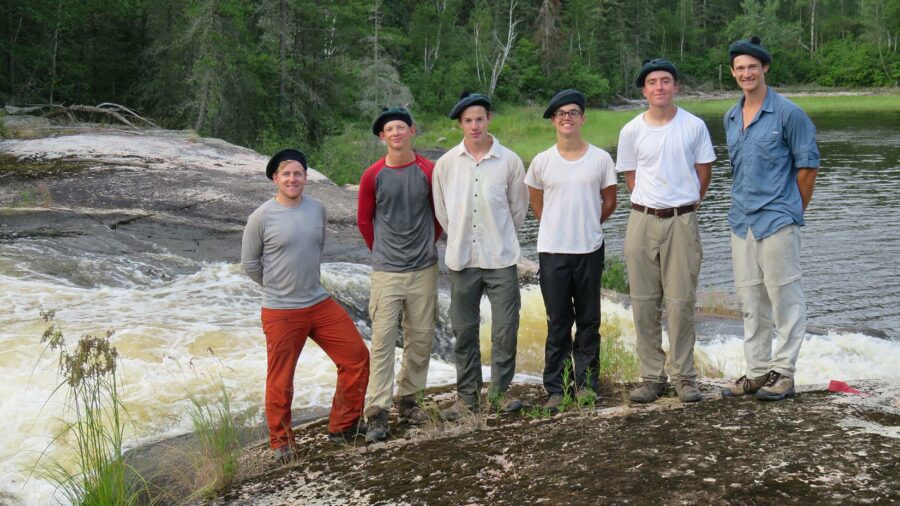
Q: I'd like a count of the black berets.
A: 6